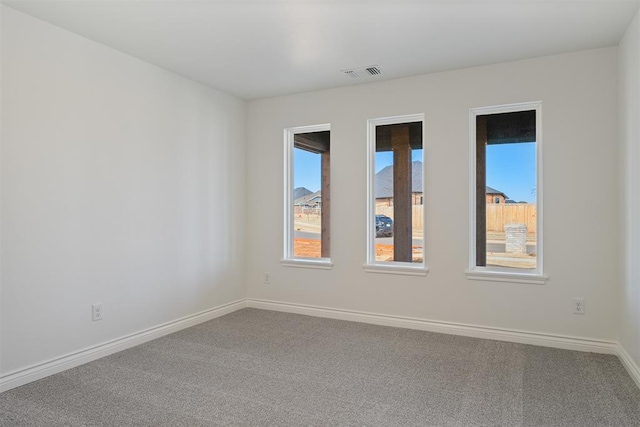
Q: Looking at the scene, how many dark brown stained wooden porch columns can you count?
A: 3